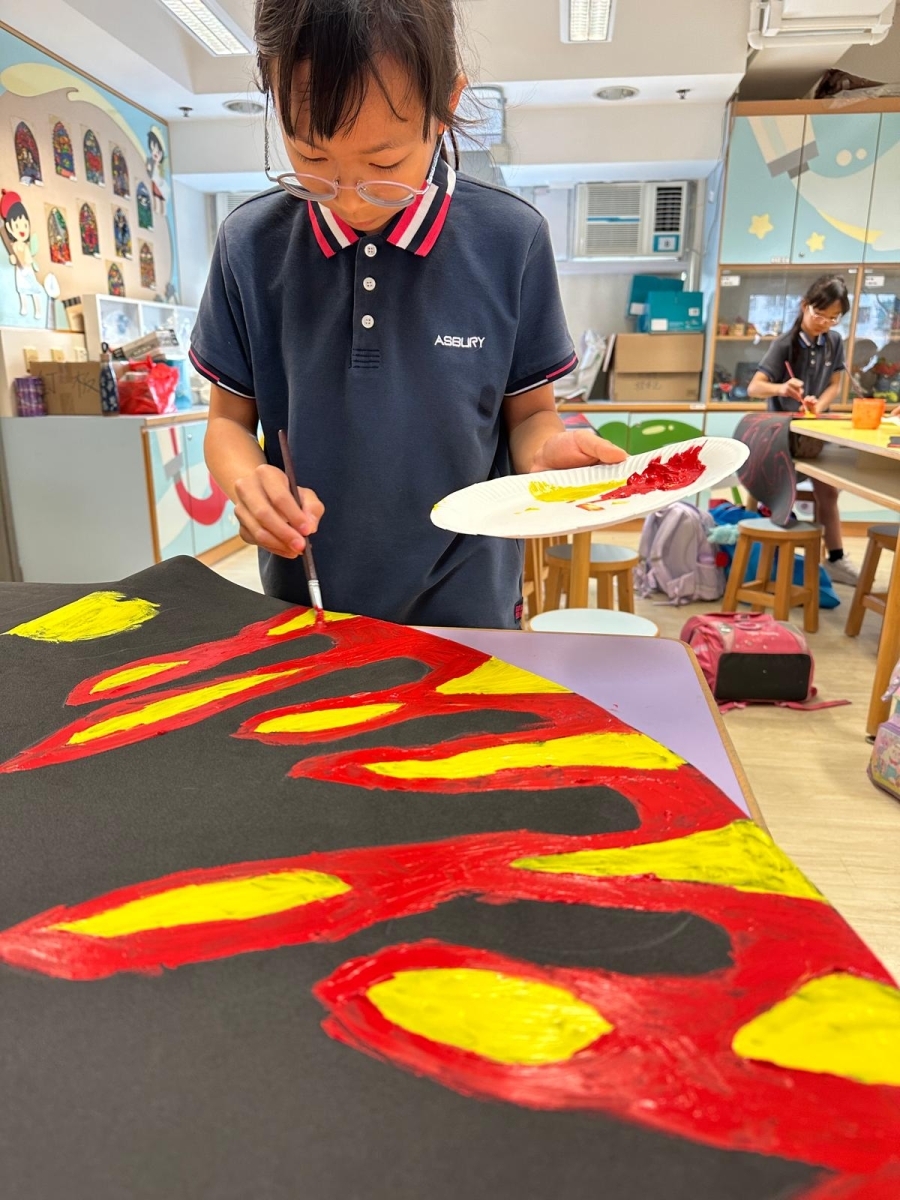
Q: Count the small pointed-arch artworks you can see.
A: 10